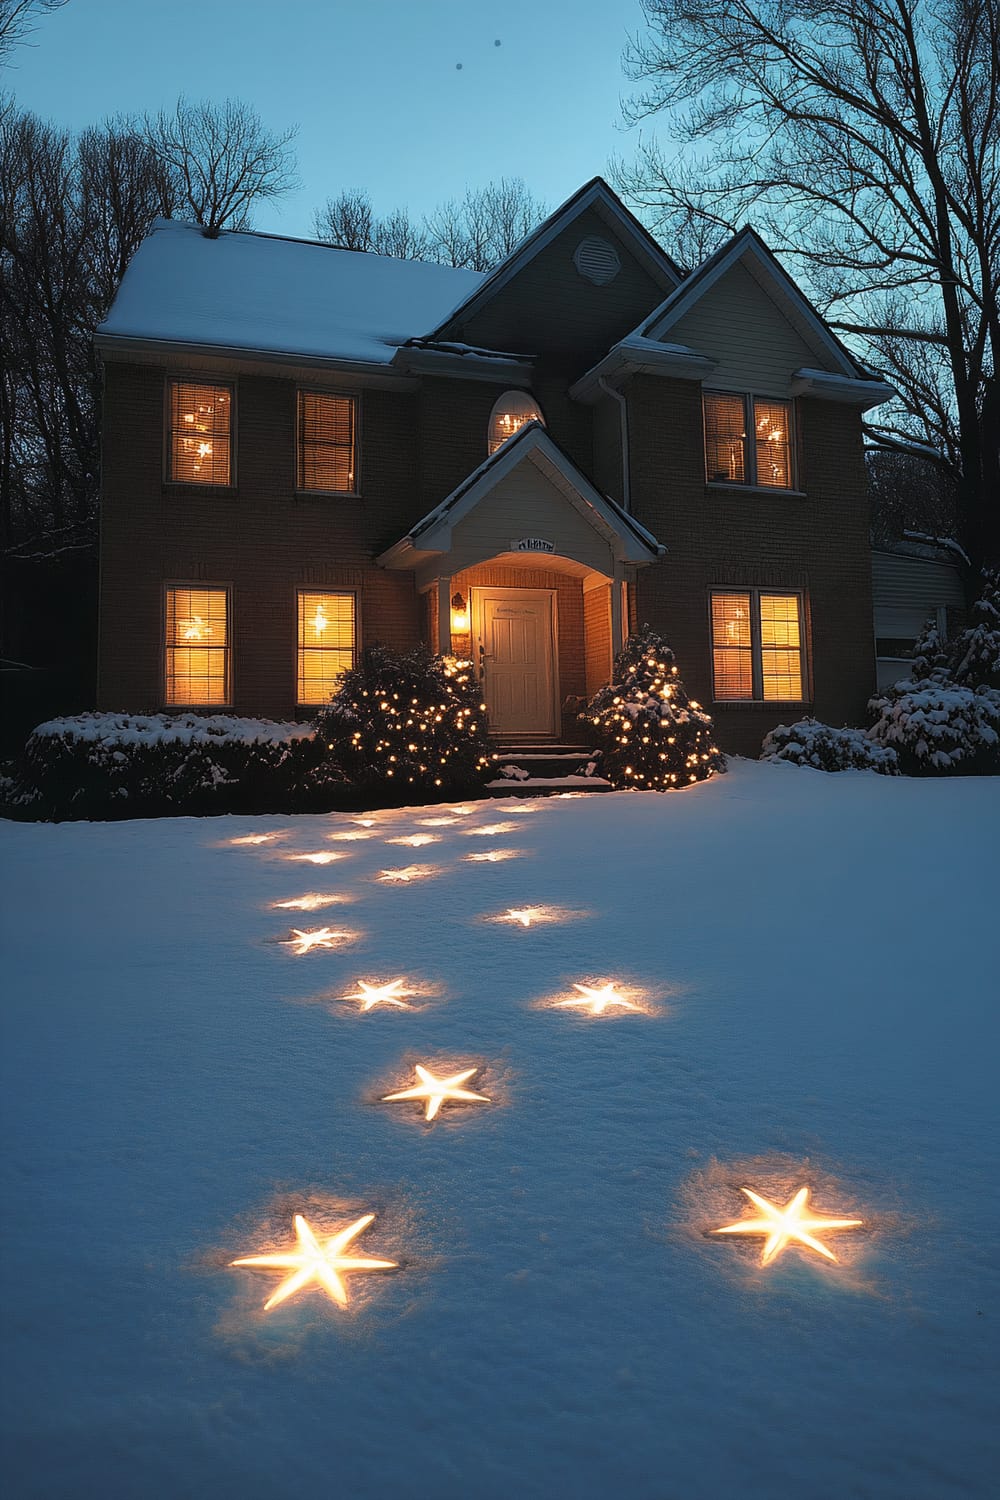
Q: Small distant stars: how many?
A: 2